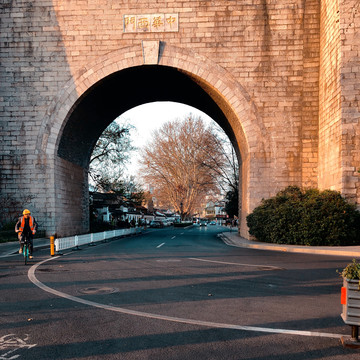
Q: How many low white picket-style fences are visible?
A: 1